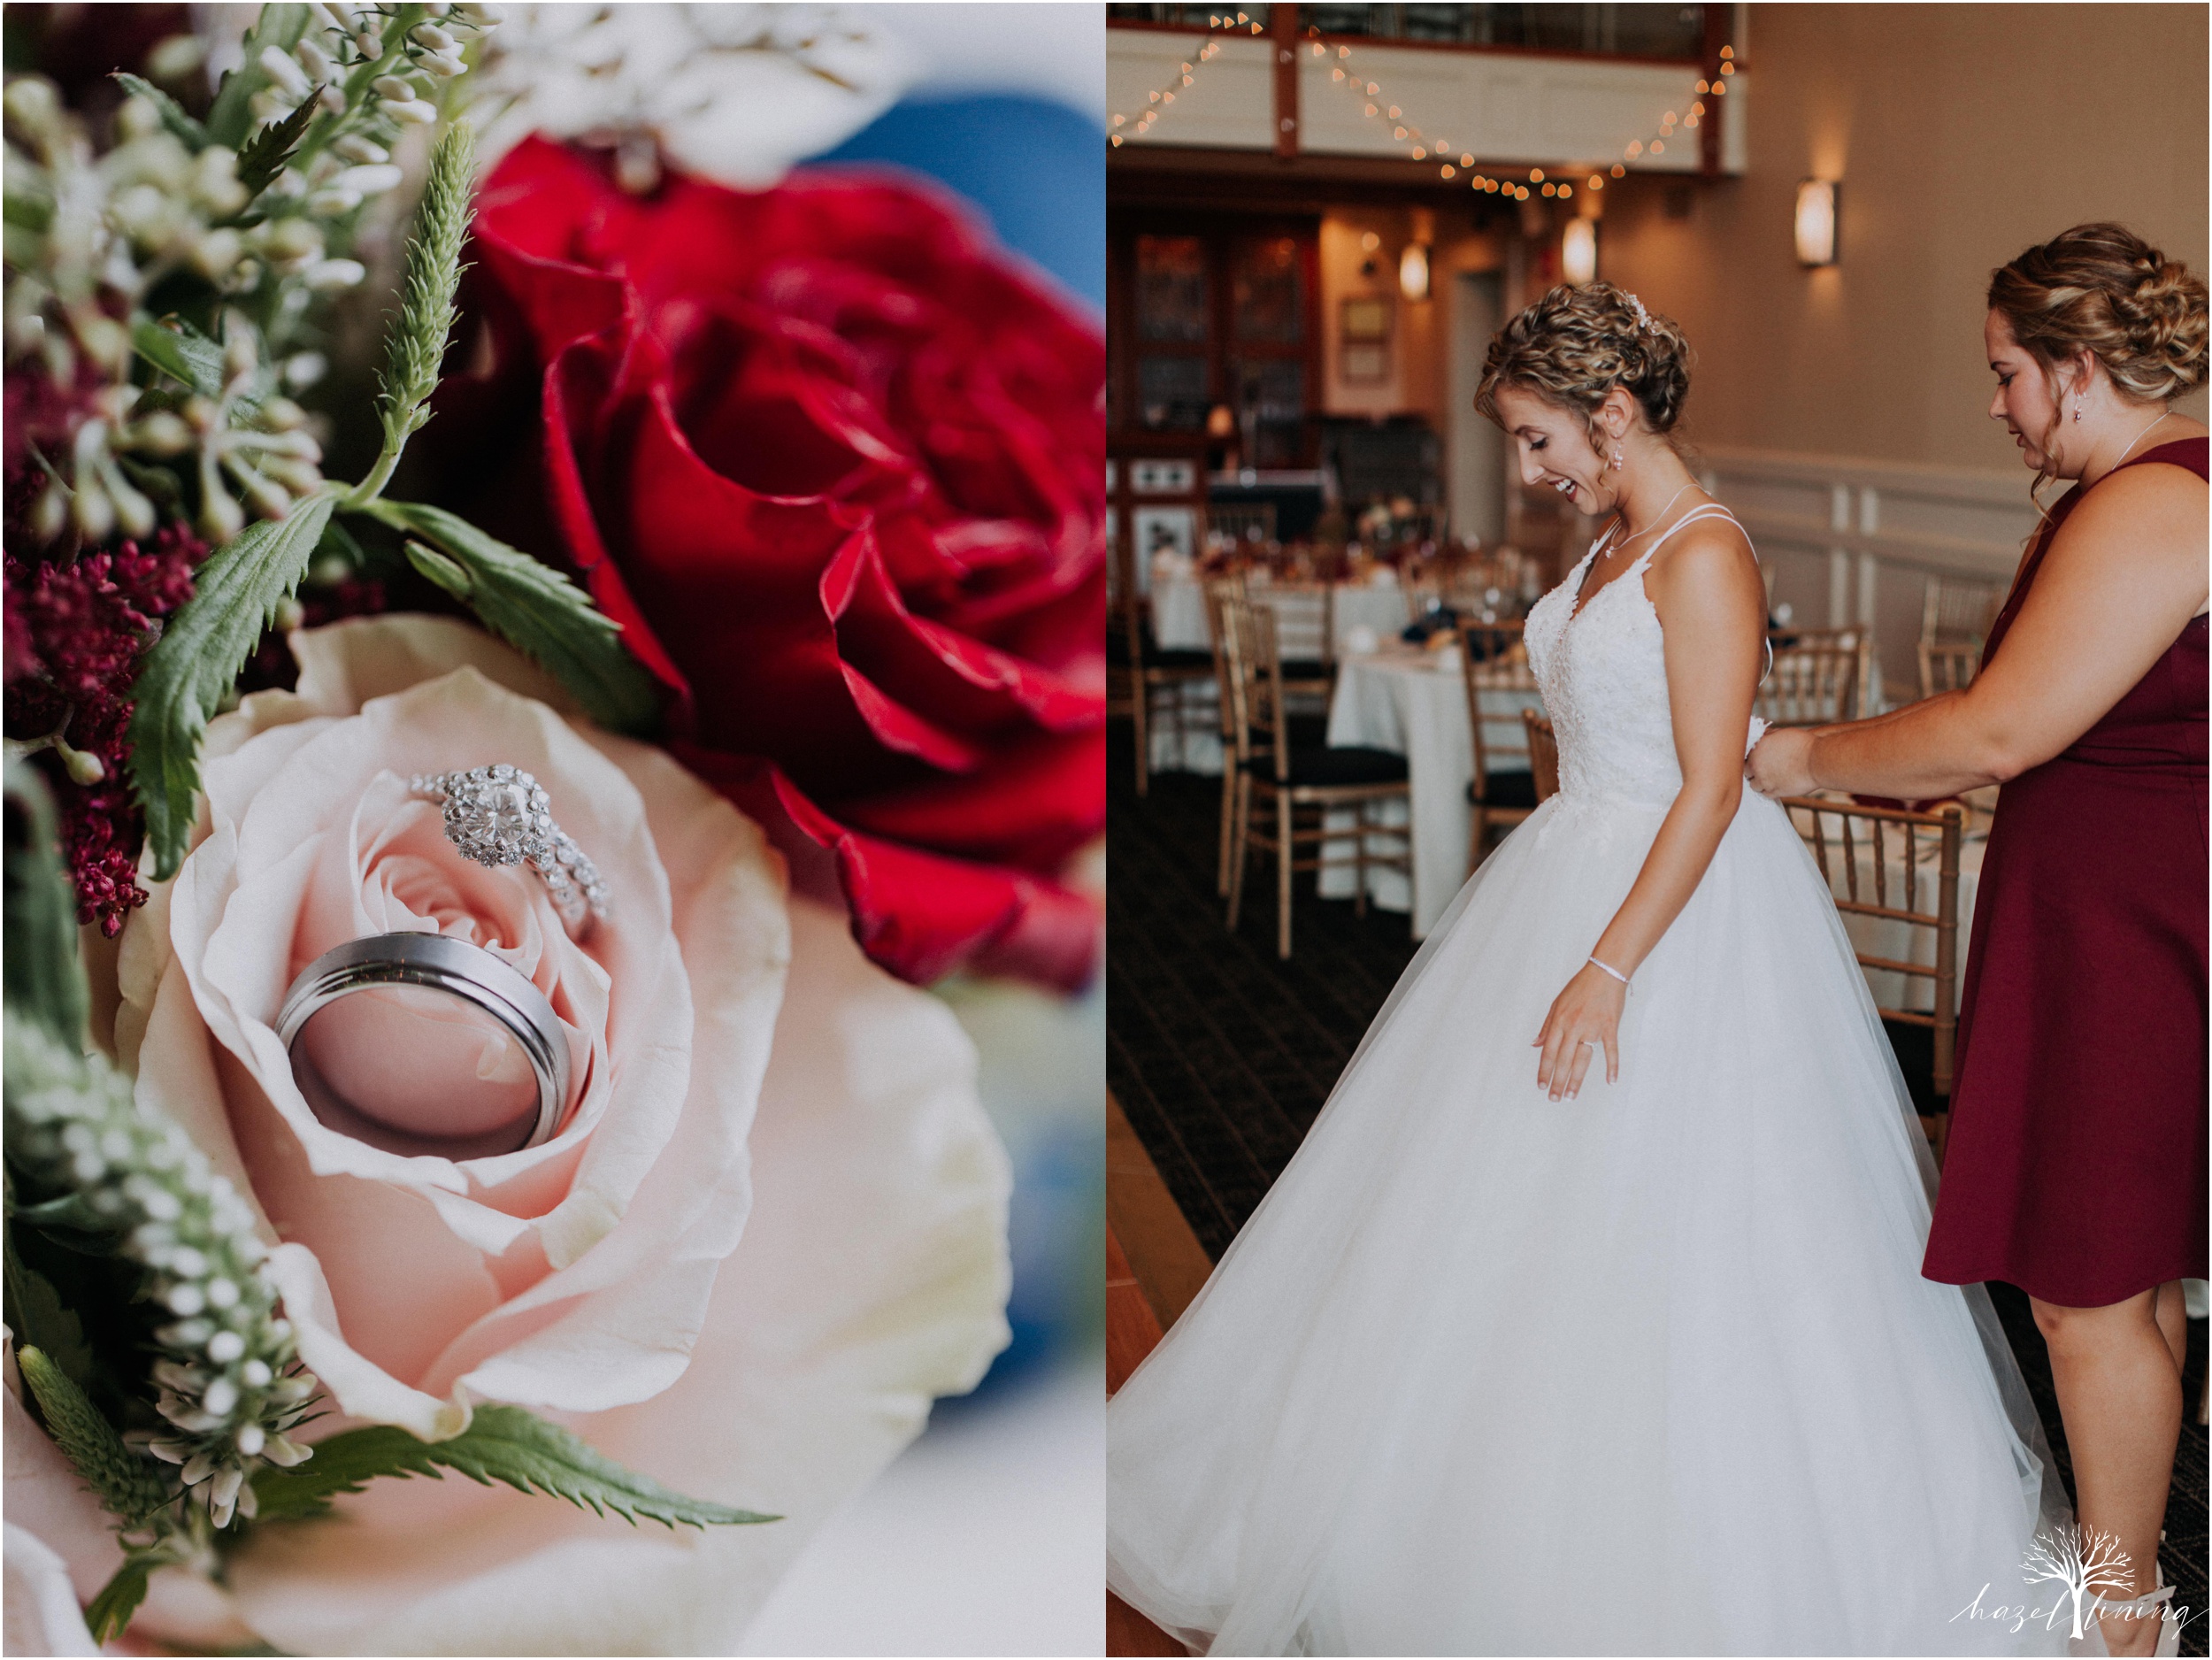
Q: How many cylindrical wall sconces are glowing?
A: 3